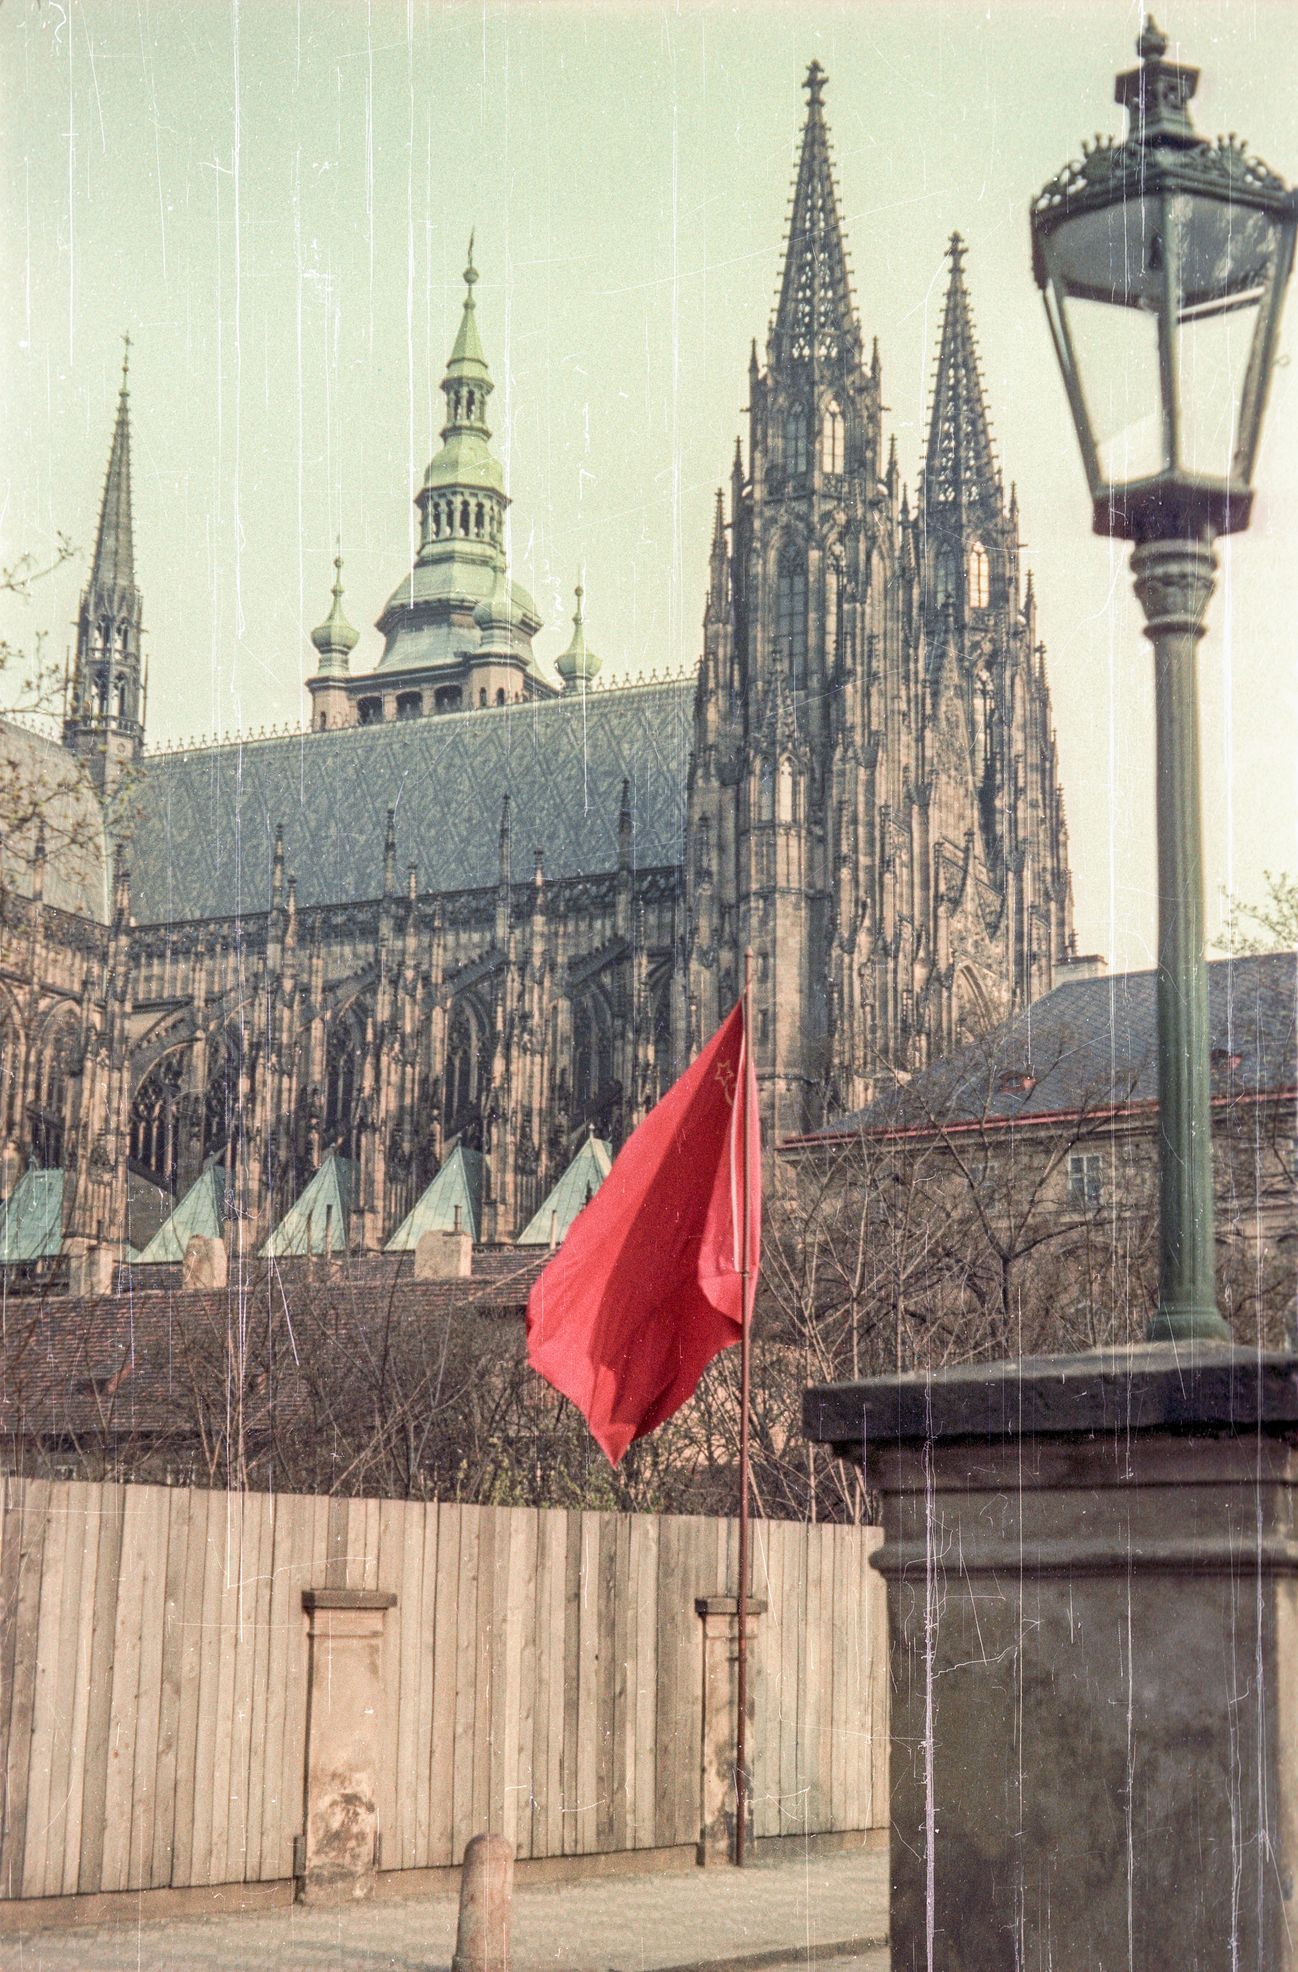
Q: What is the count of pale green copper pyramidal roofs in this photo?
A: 5